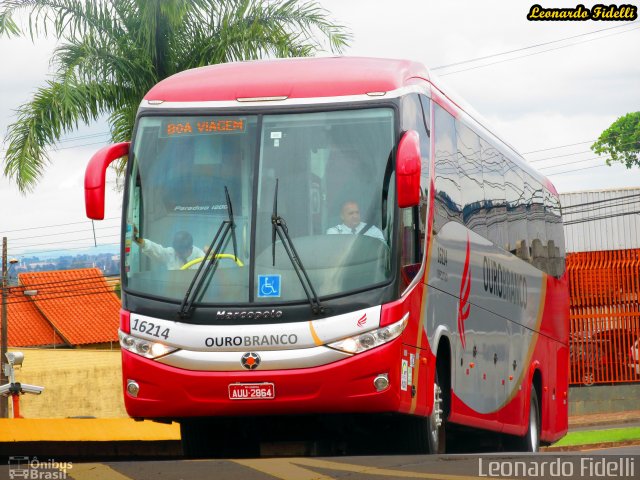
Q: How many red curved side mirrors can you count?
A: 2